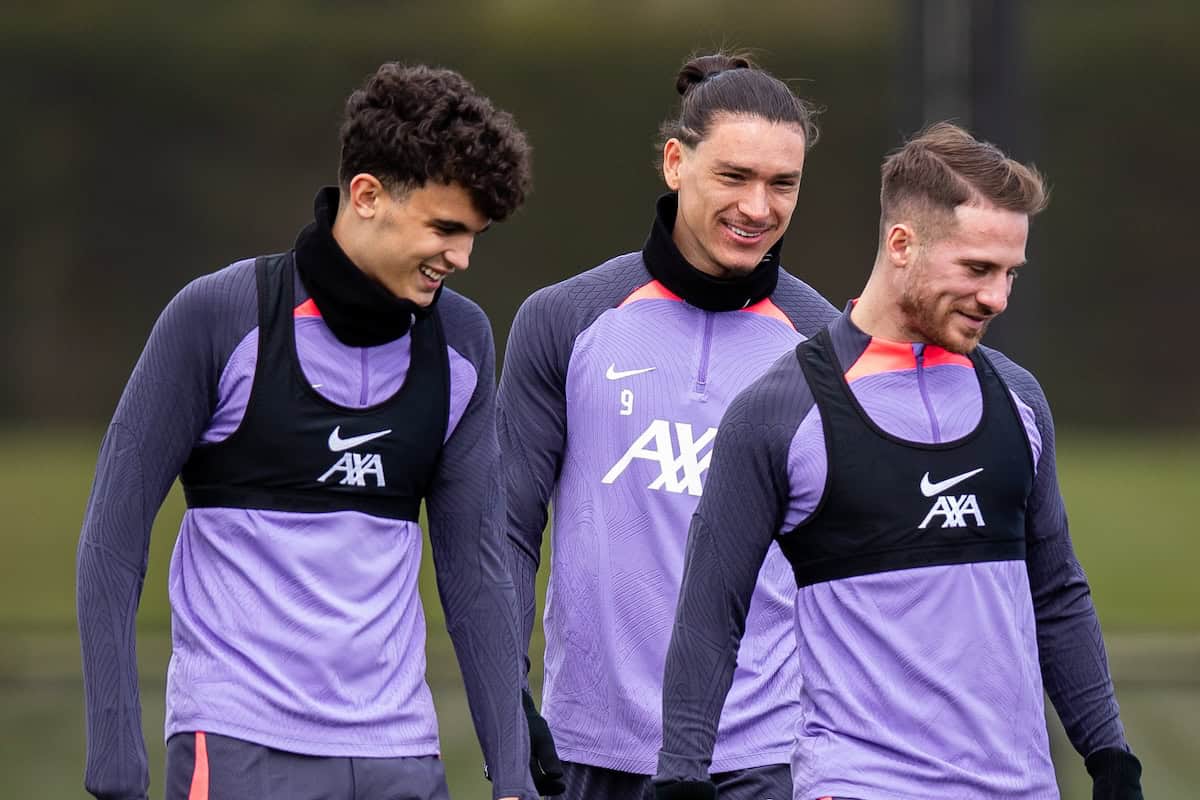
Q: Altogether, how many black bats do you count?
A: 0